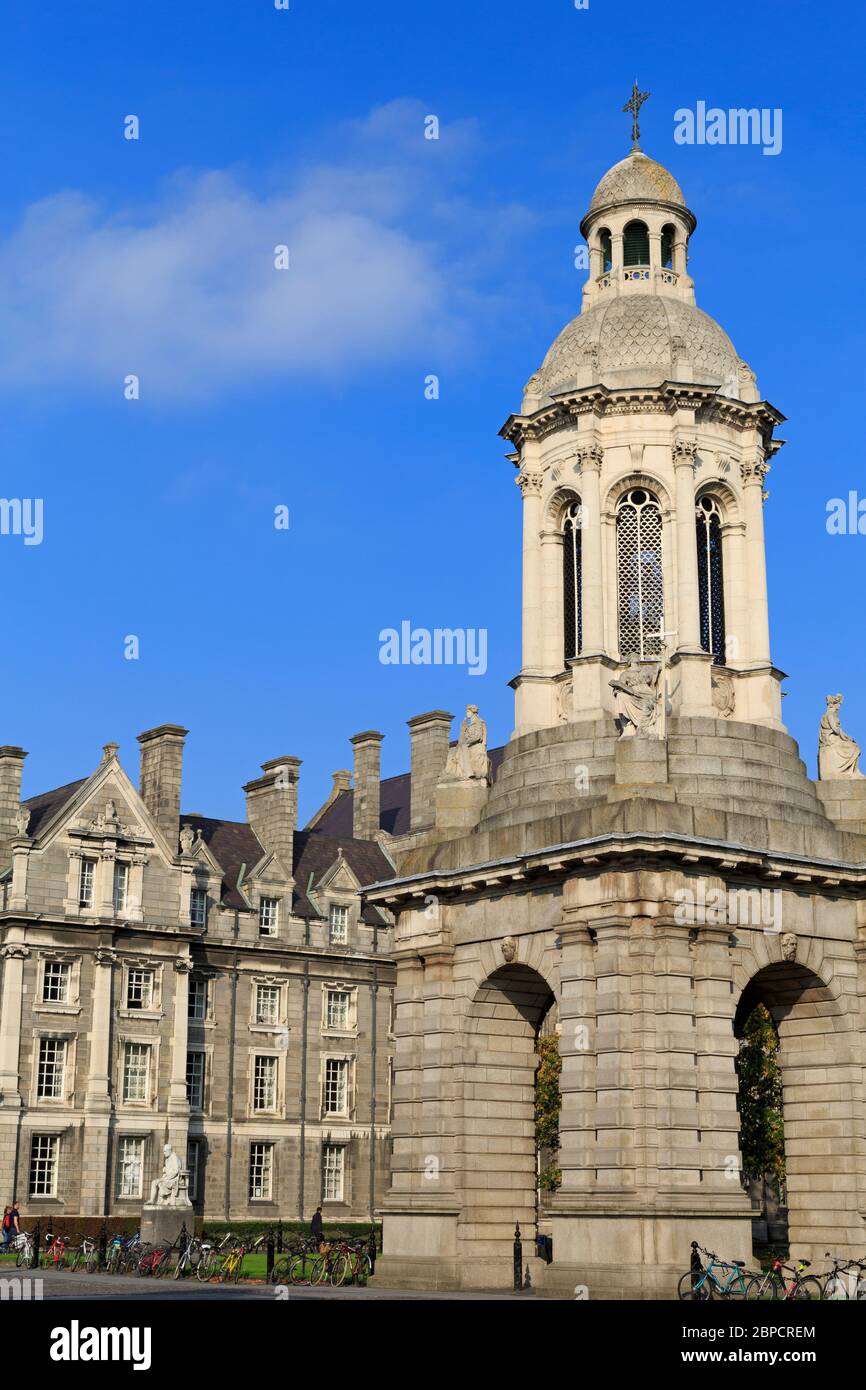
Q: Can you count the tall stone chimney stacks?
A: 5